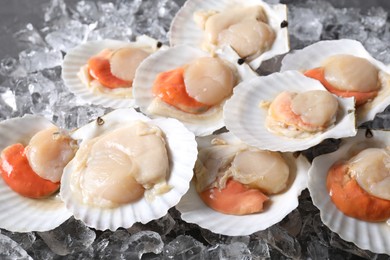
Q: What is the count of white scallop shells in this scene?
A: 9